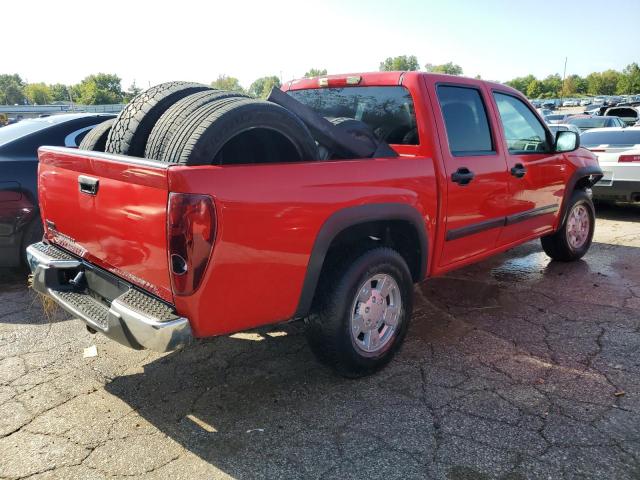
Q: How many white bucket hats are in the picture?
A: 0